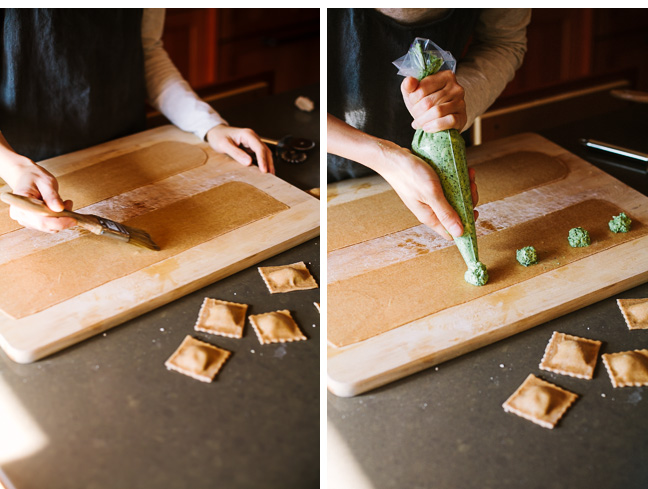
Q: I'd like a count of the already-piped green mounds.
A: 3